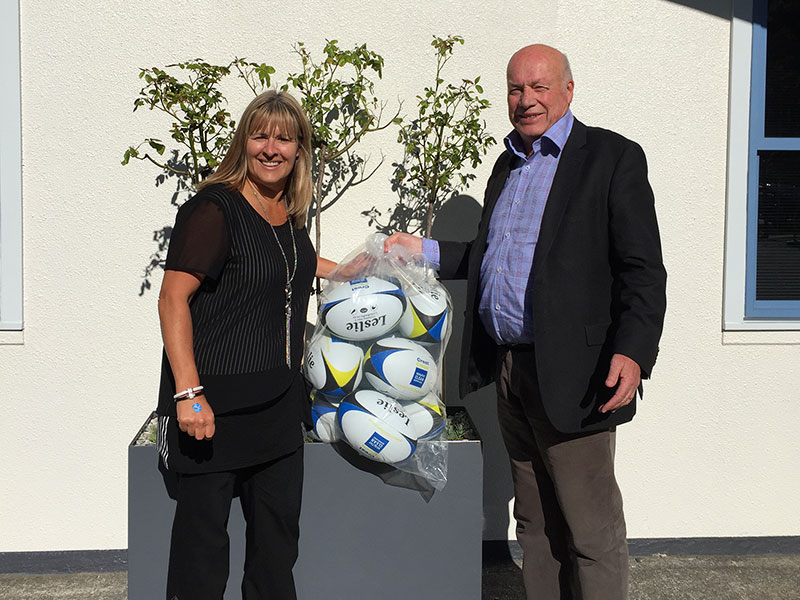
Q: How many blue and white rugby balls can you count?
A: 7